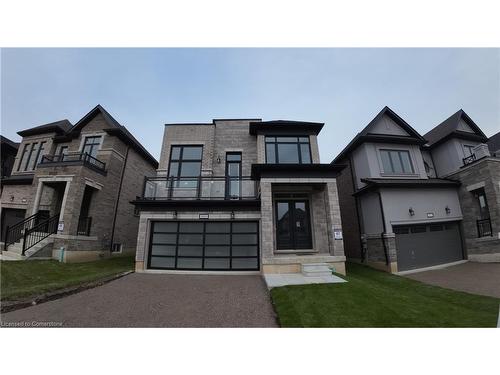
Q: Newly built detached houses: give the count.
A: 3